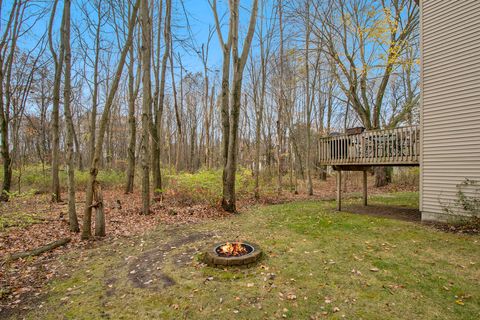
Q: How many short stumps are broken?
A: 1